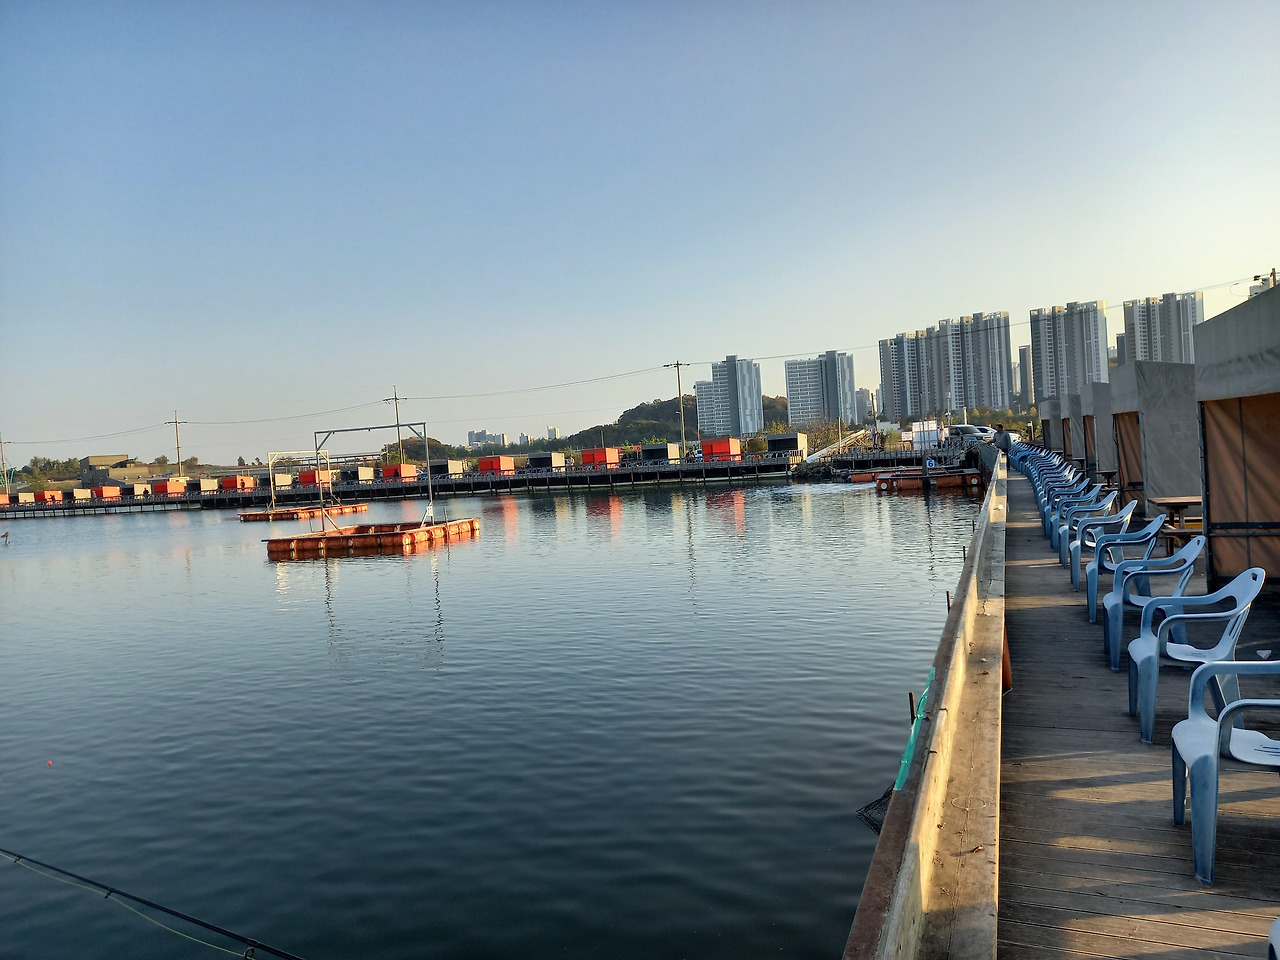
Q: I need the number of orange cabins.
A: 10